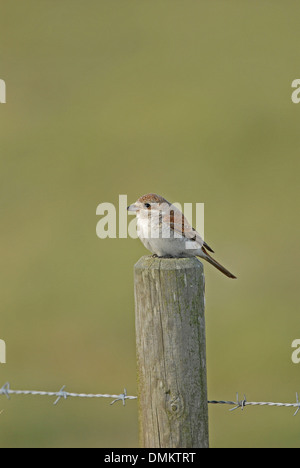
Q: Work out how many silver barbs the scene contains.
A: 5